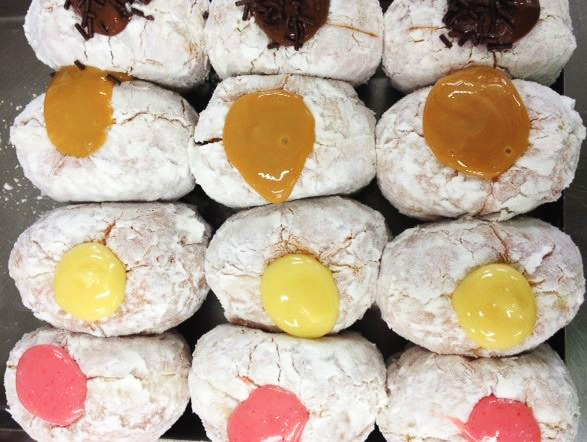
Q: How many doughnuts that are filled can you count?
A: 12